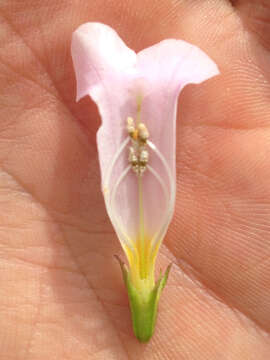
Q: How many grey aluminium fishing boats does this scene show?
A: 0